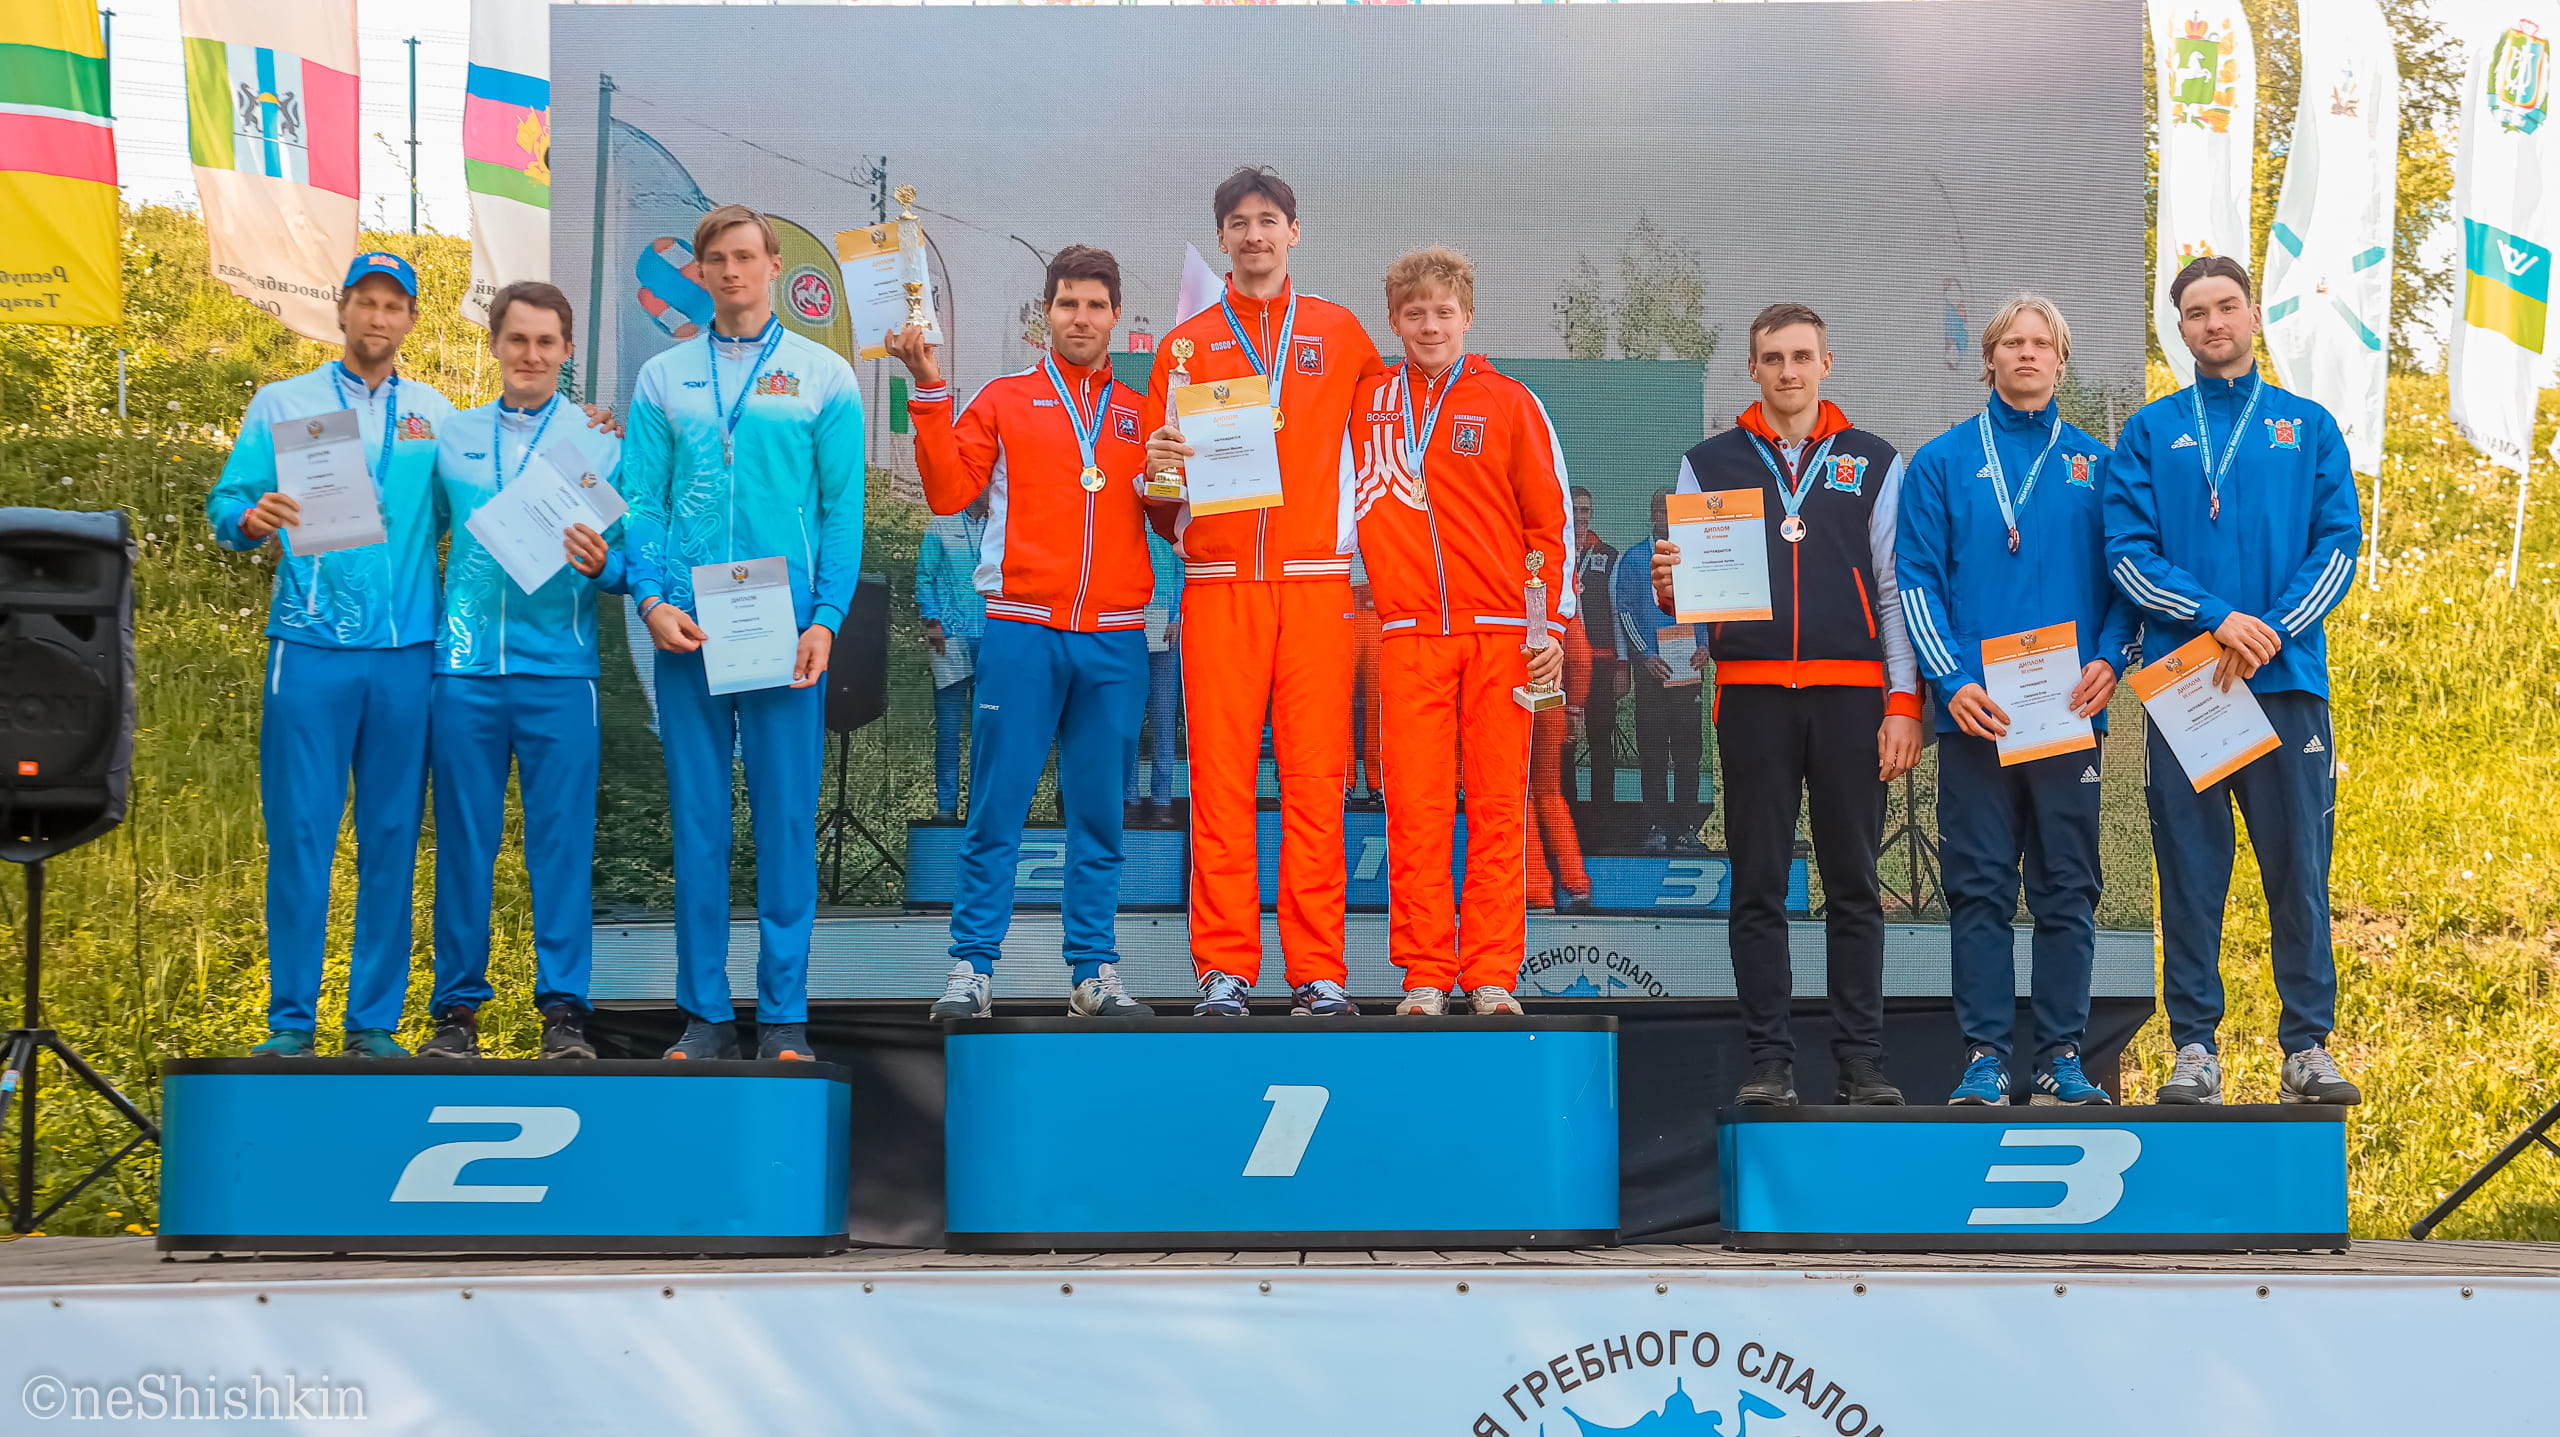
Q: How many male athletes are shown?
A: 9